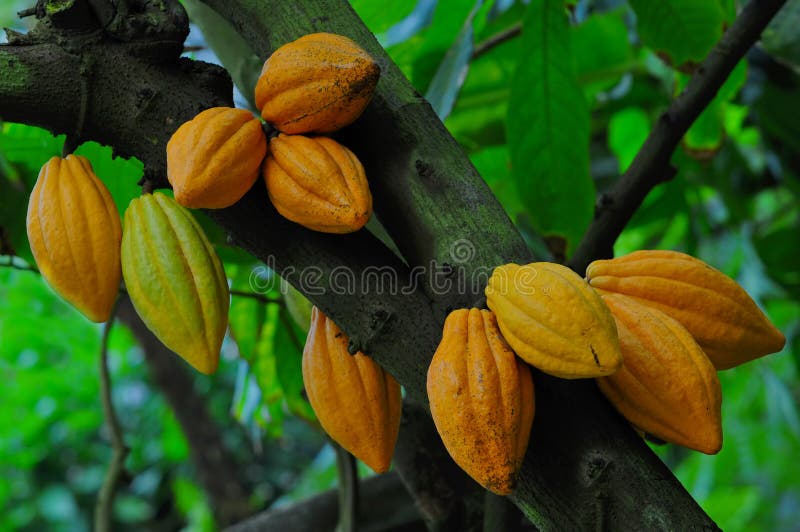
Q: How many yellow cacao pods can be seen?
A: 9